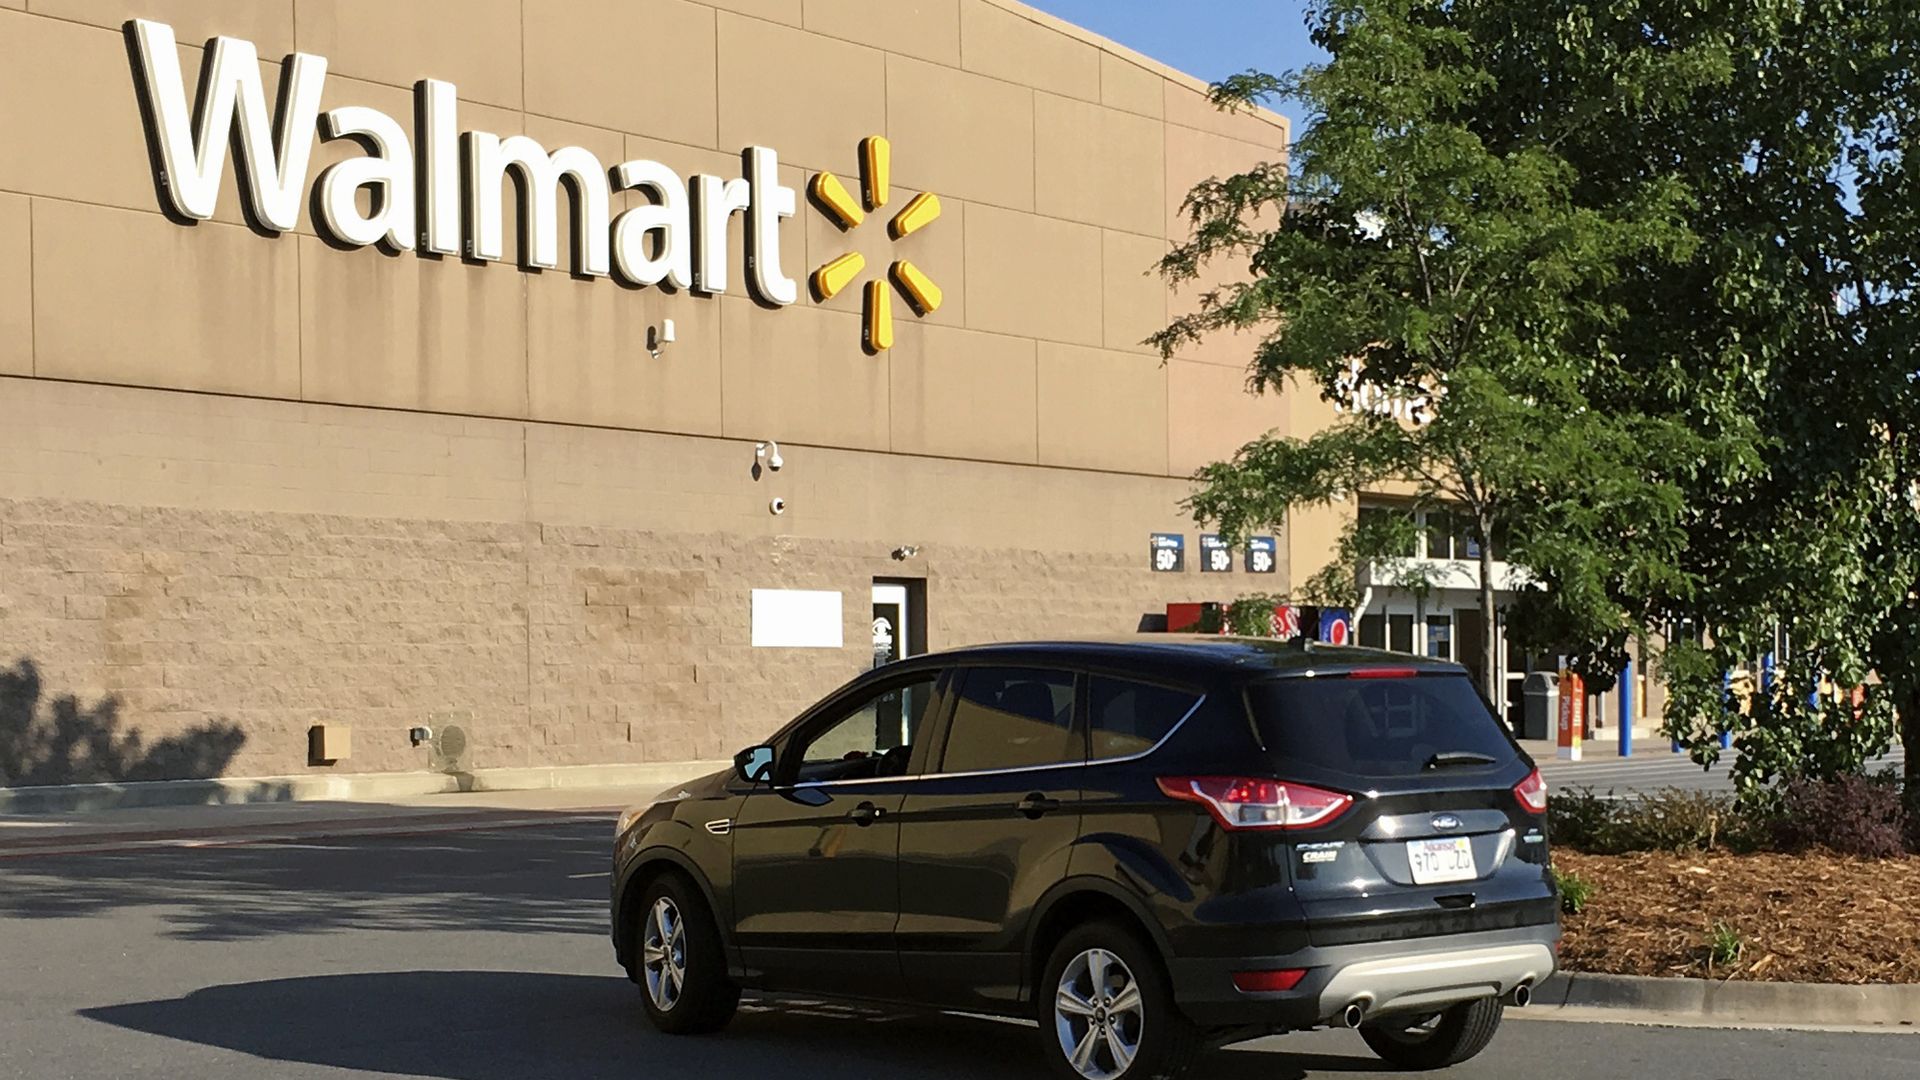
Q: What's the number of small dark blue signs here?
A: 3